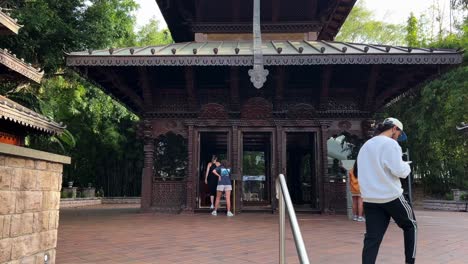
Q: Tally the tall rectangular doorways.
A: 3